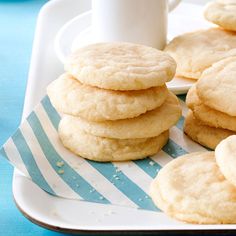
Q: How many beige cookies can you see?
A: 11